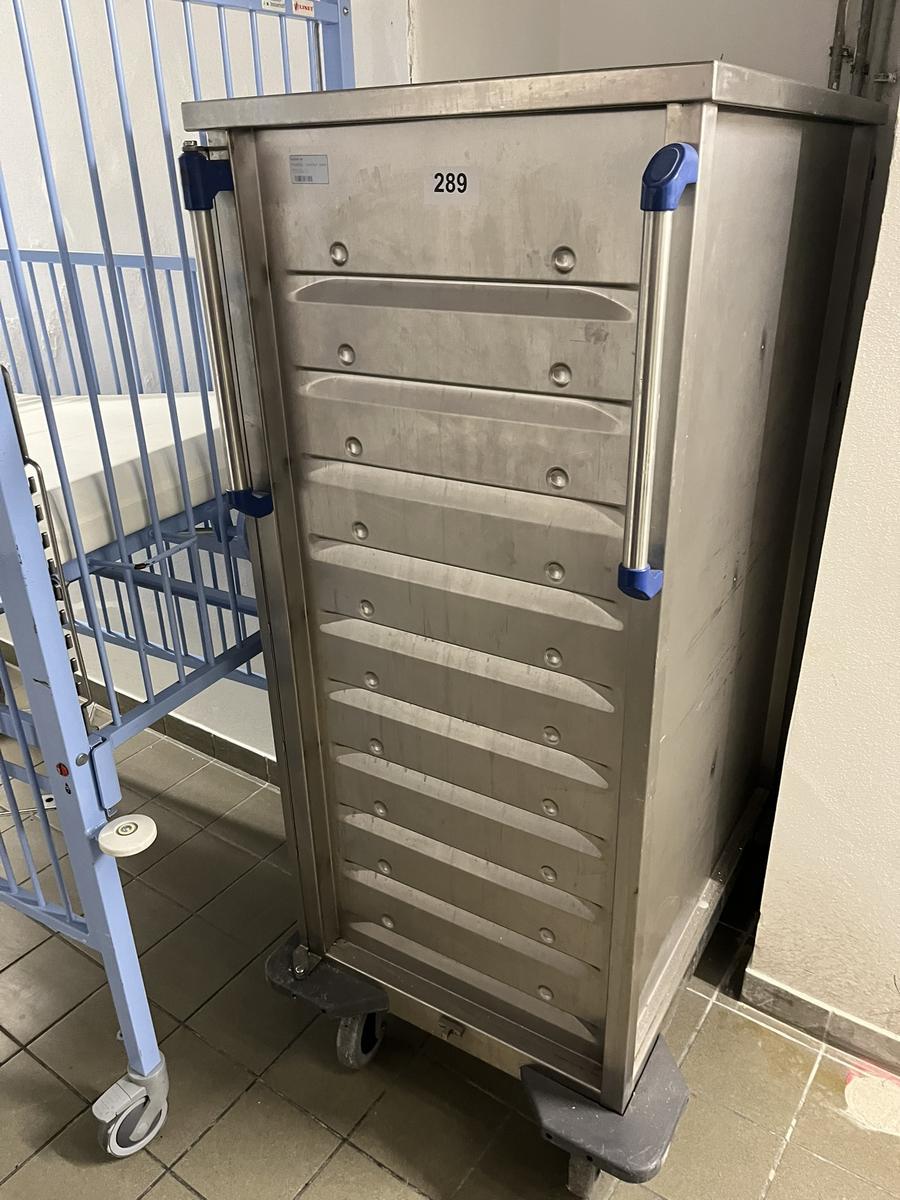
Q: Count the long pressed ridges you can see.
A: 10